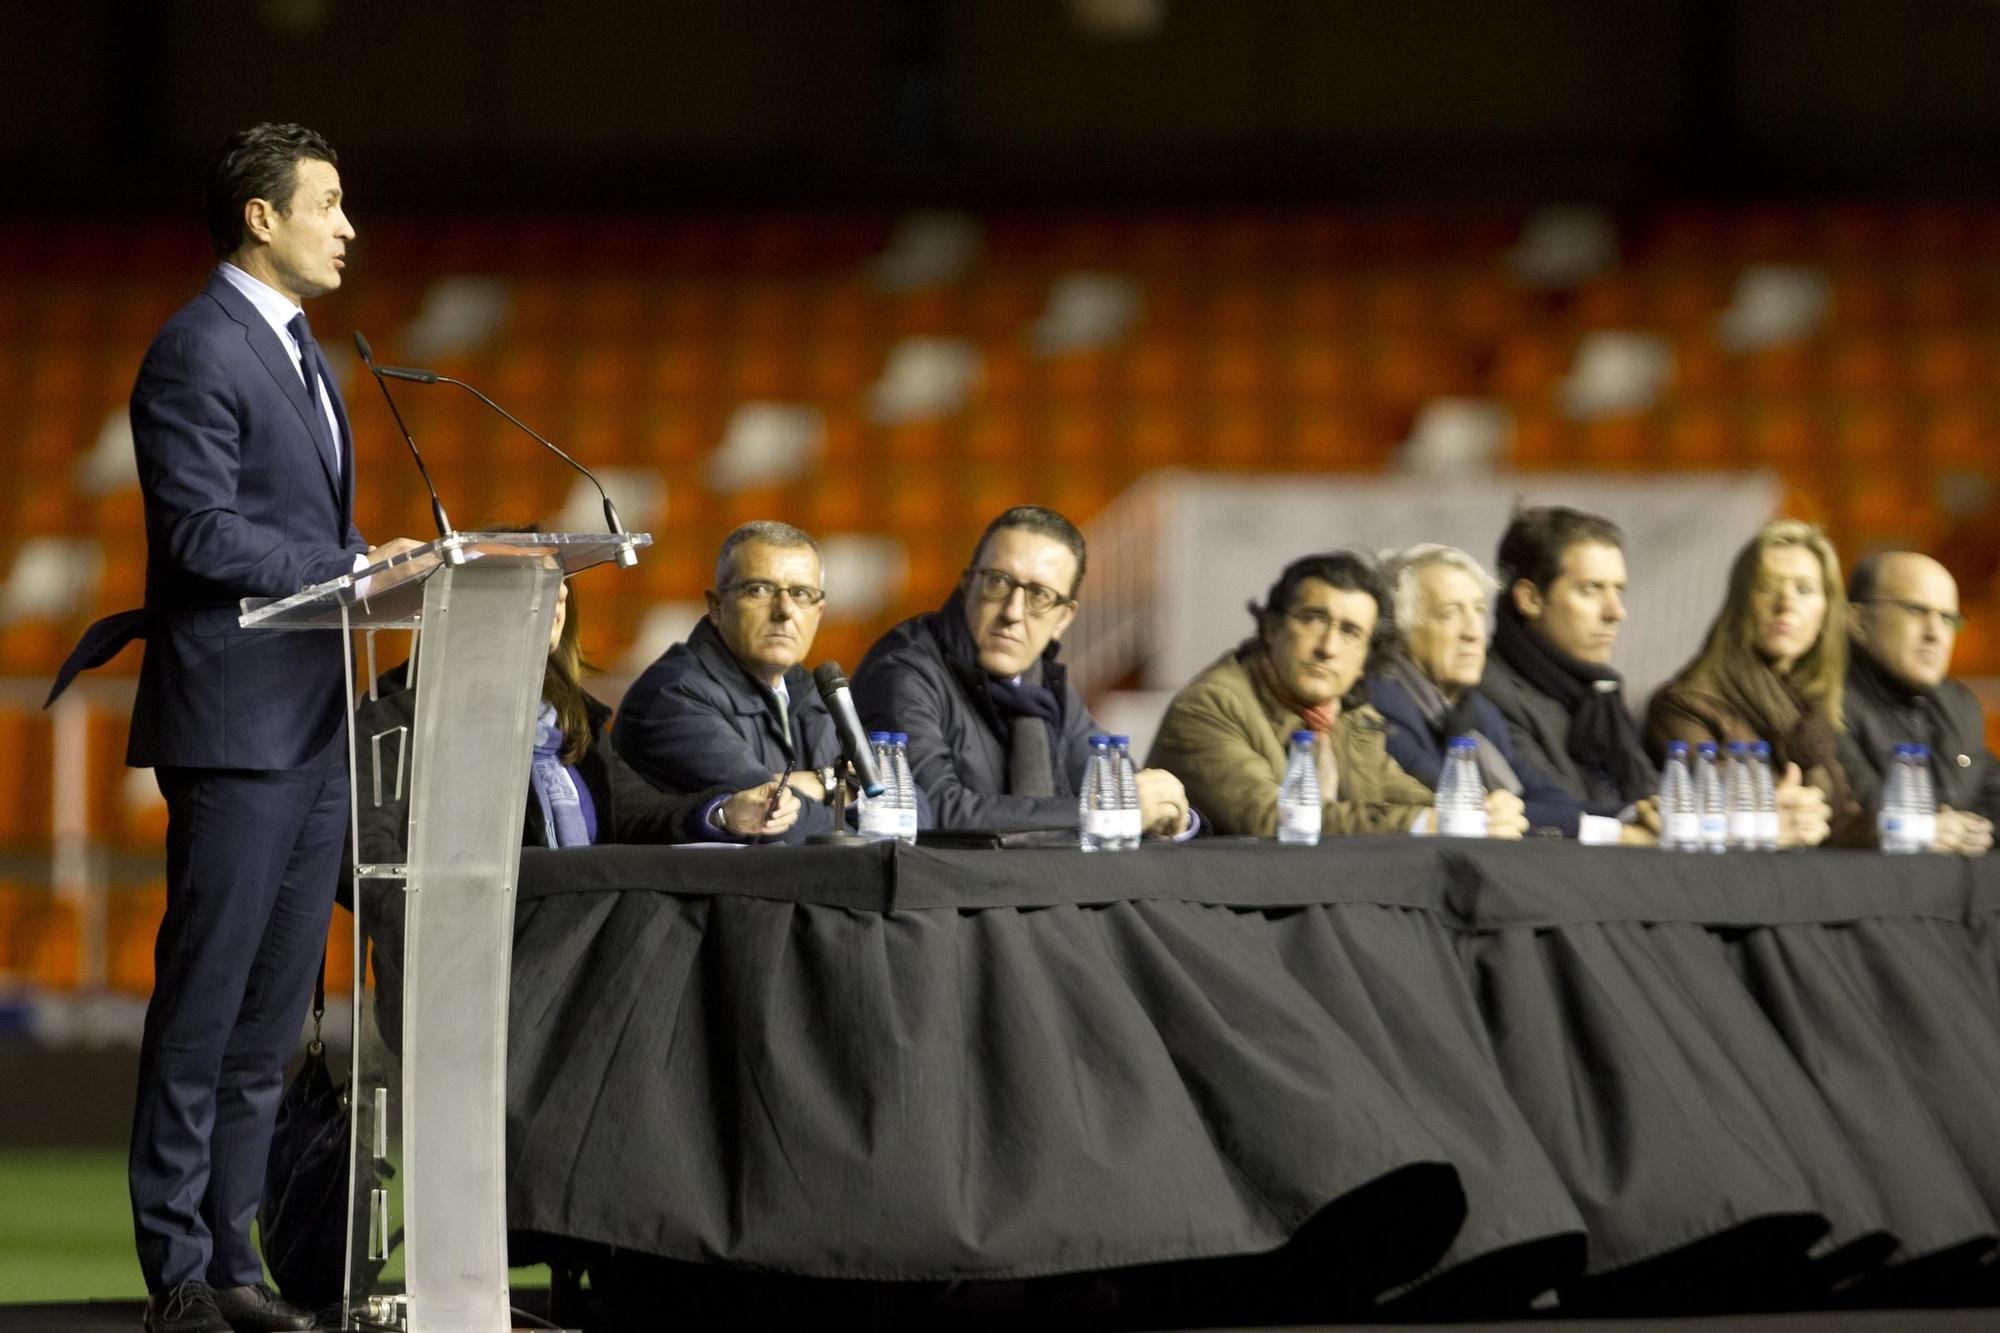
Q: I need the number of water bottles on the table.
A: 12